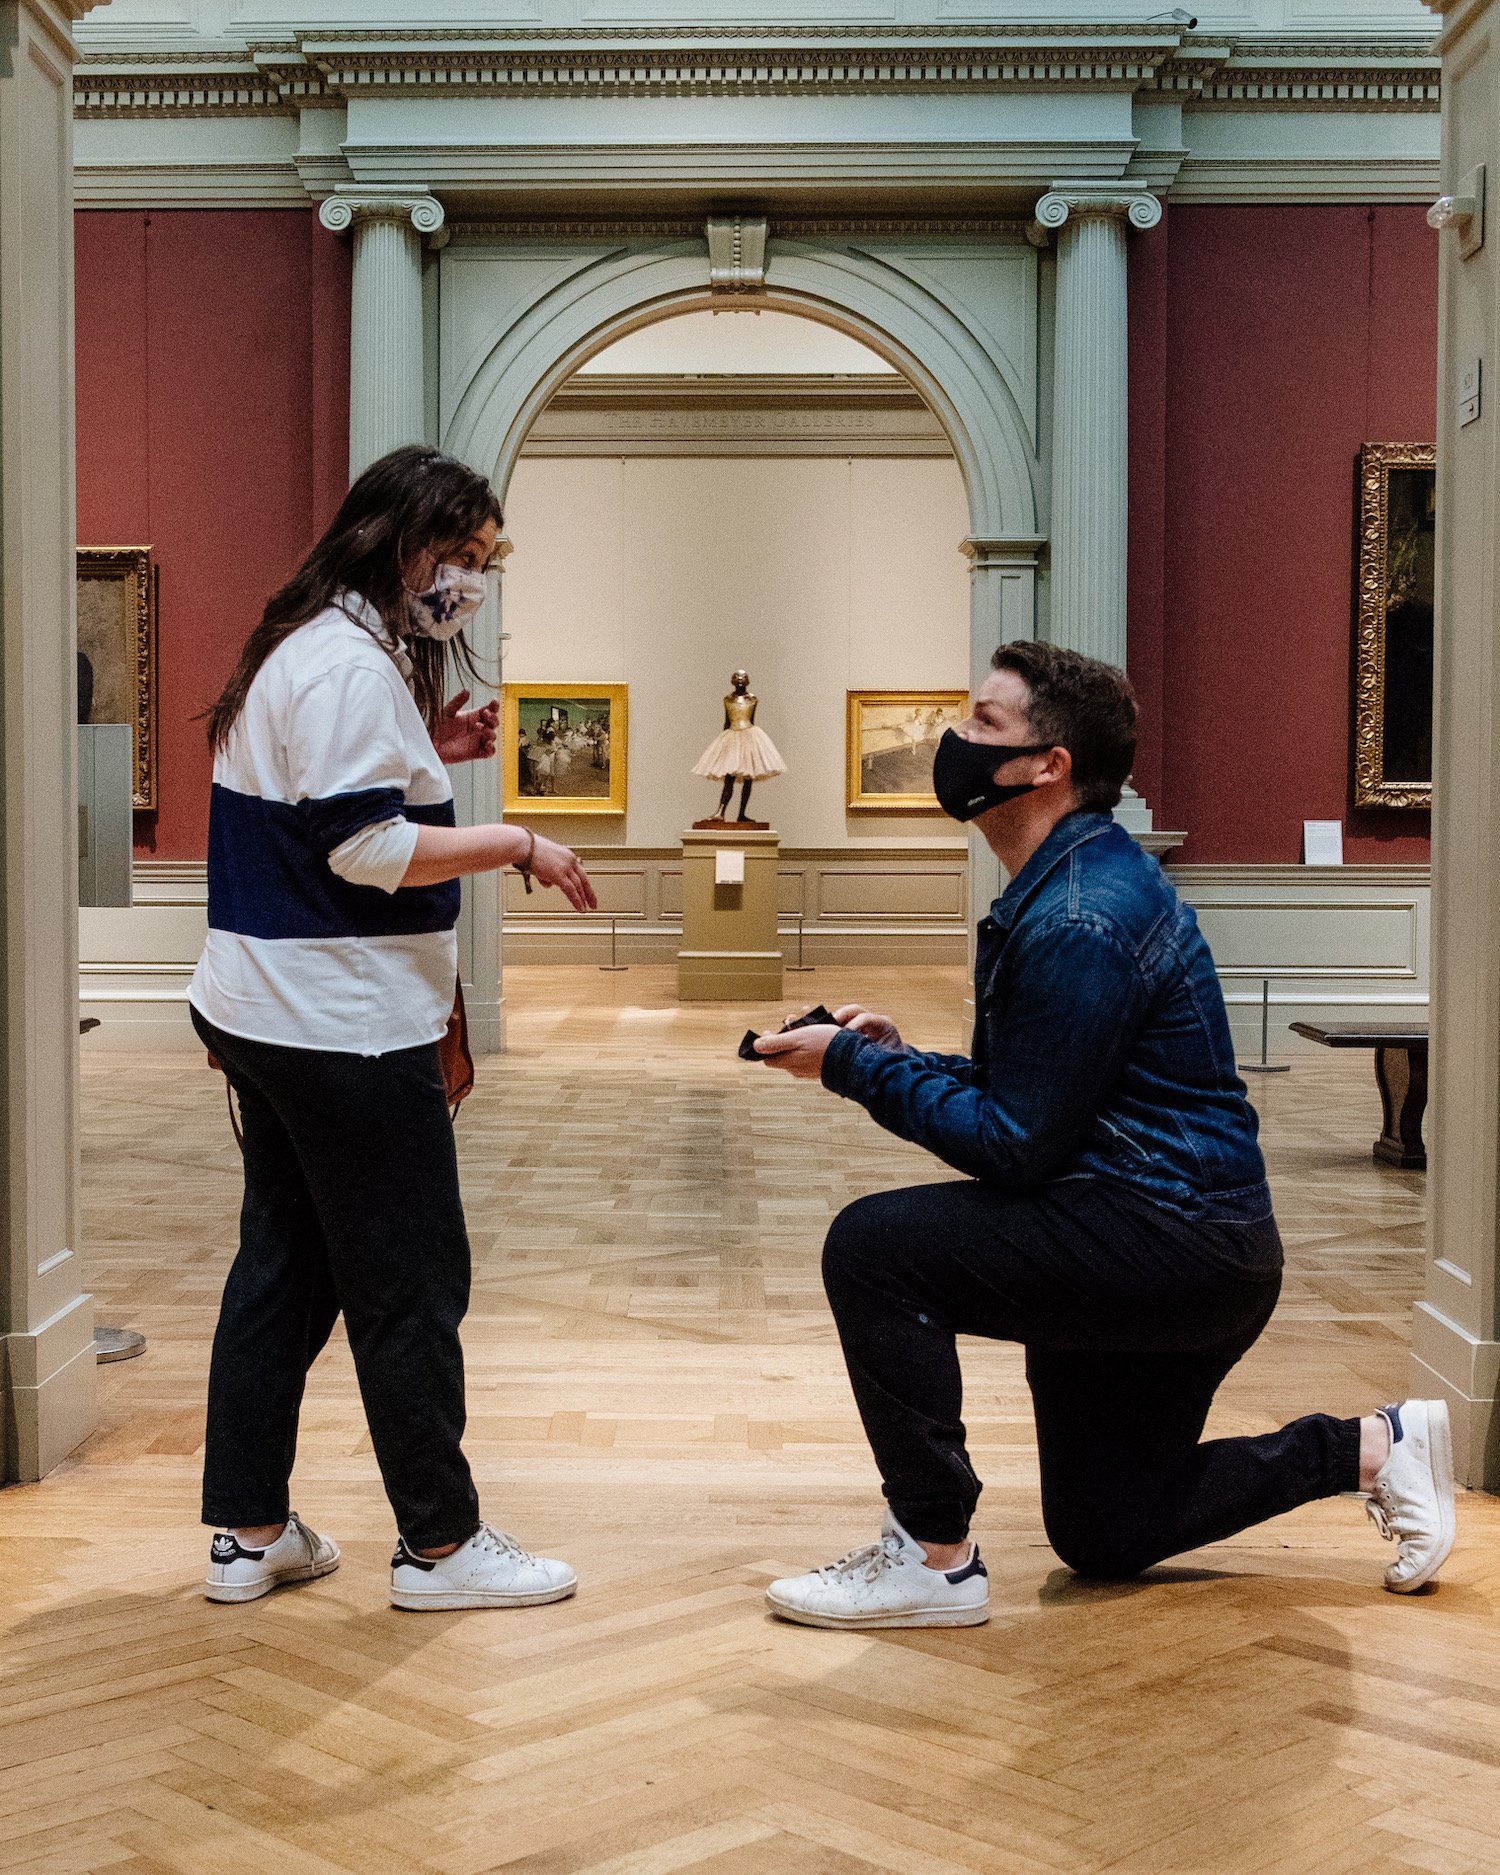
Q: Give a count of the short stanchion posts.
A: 3